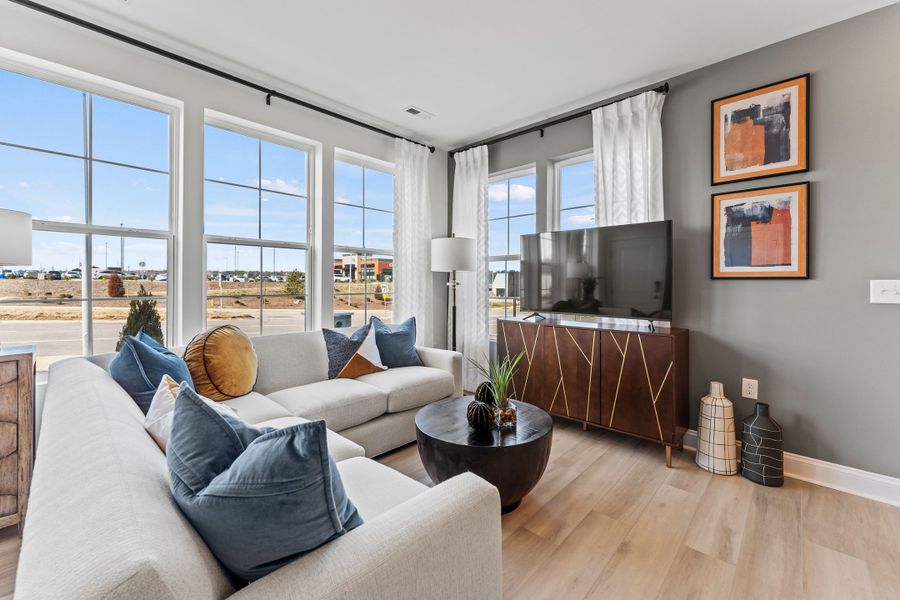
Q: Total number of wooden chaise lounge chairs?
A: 0